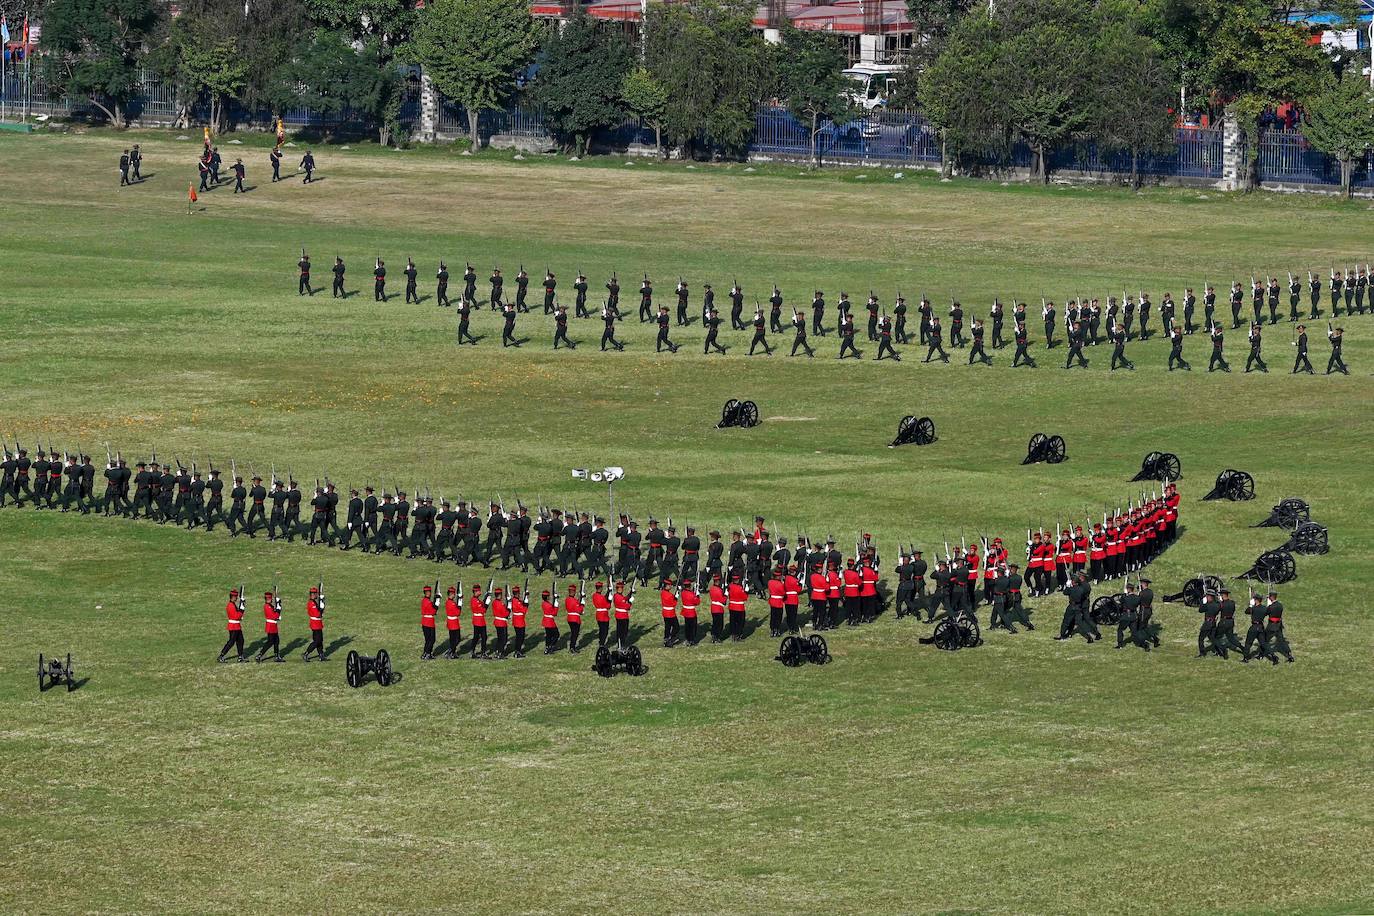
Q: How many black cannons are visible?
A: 15